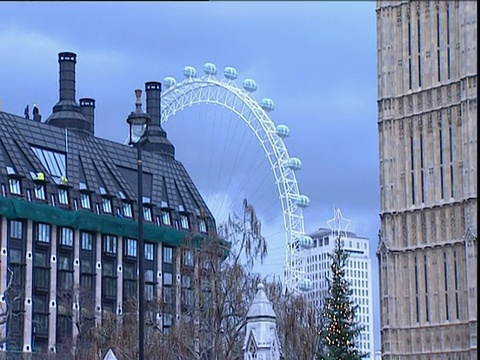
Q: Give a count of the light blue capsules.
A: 11